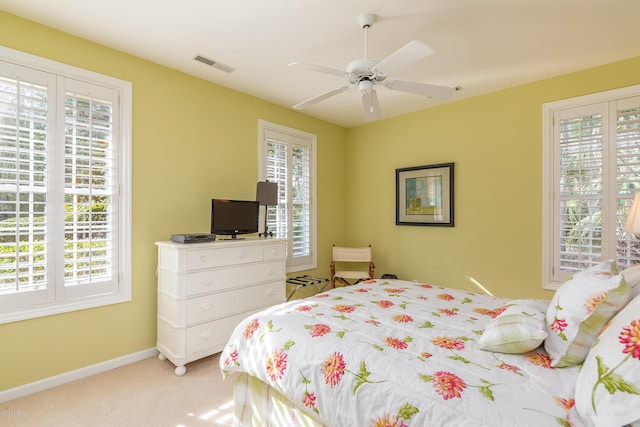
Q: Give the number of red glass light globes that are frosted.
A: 0